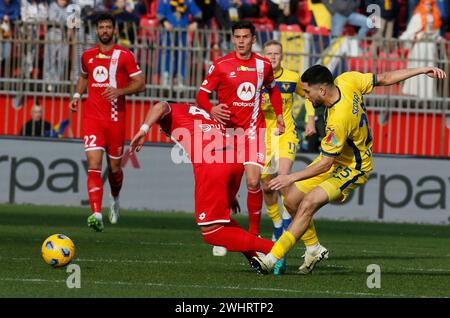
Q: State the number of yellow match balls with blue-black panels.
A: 1